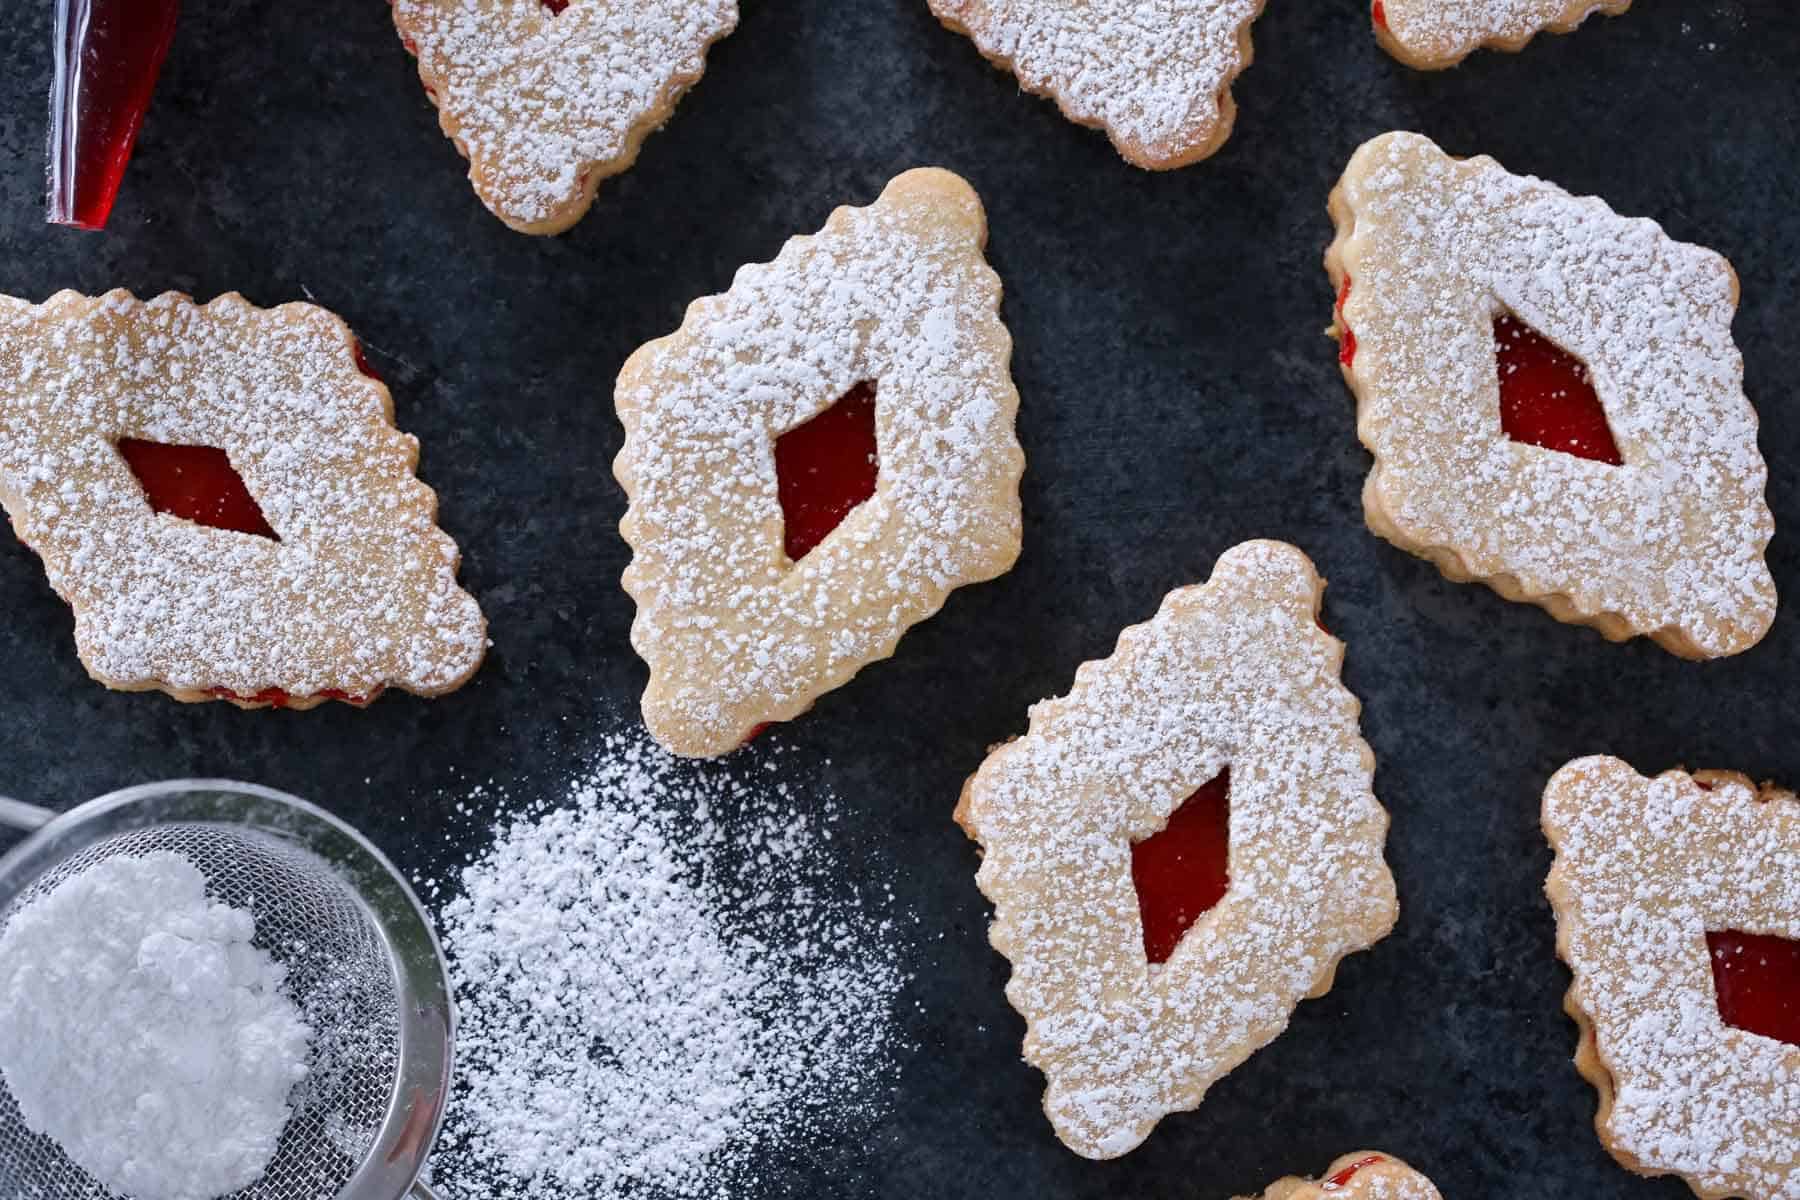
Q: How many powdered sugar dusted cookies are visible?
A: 9